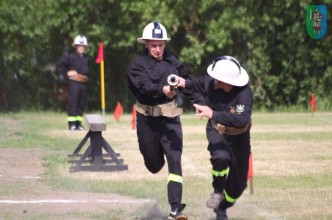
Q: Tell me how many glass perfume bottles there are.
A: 0